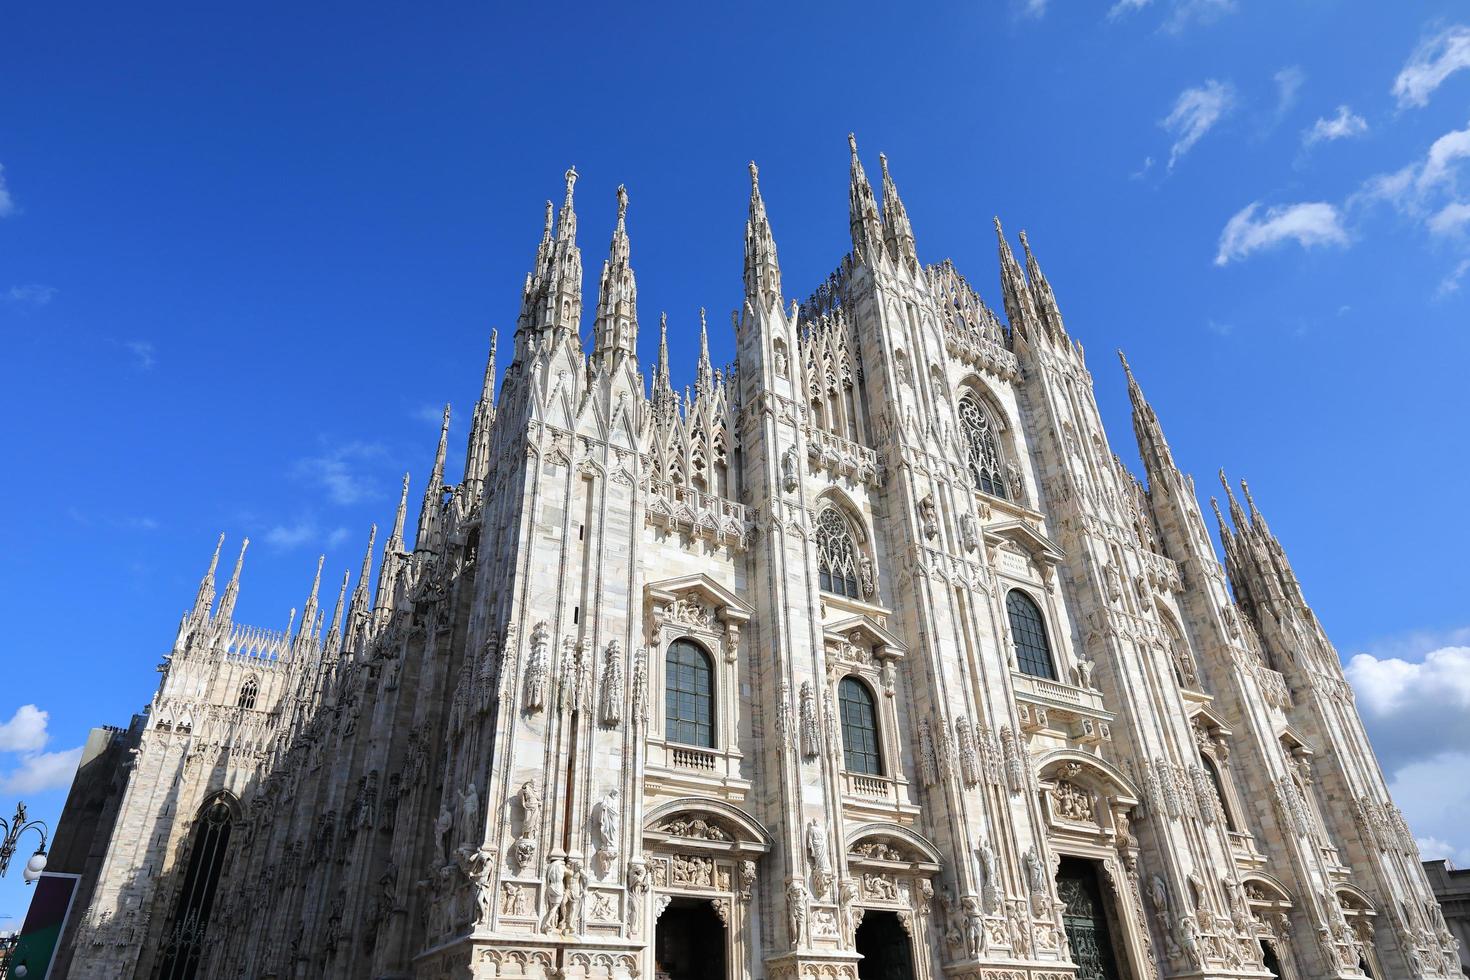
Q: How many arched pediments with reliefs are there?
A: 5